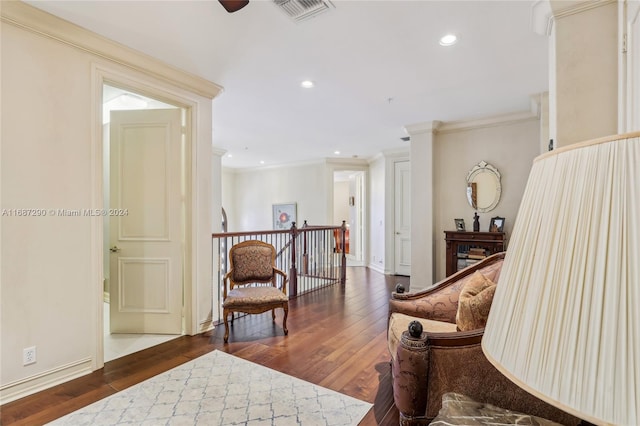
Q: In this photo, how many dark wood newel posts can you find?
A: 3